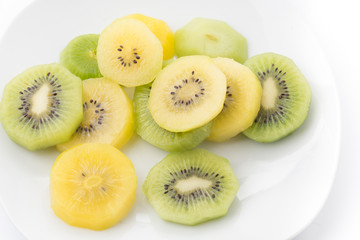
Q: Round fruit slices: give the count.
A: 12